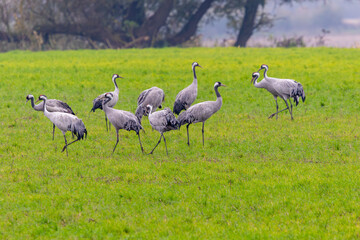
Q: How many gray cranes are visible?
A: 10